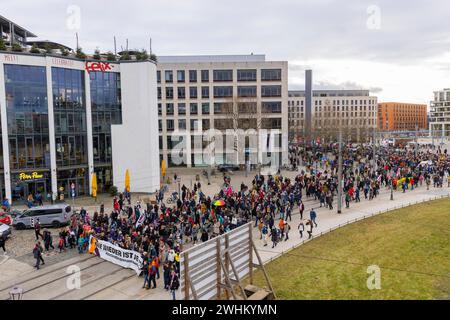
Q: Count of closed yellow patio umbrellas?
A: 3